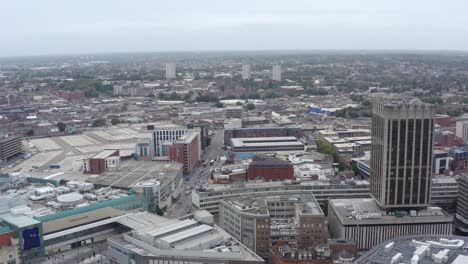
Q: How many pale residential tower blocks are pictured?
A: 3